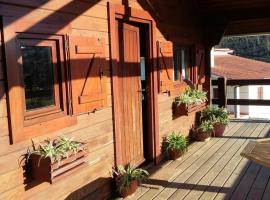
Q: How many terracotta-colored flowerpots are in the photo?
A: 4